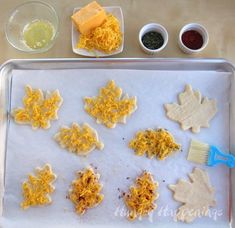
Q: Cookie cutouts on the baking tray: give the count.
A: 9